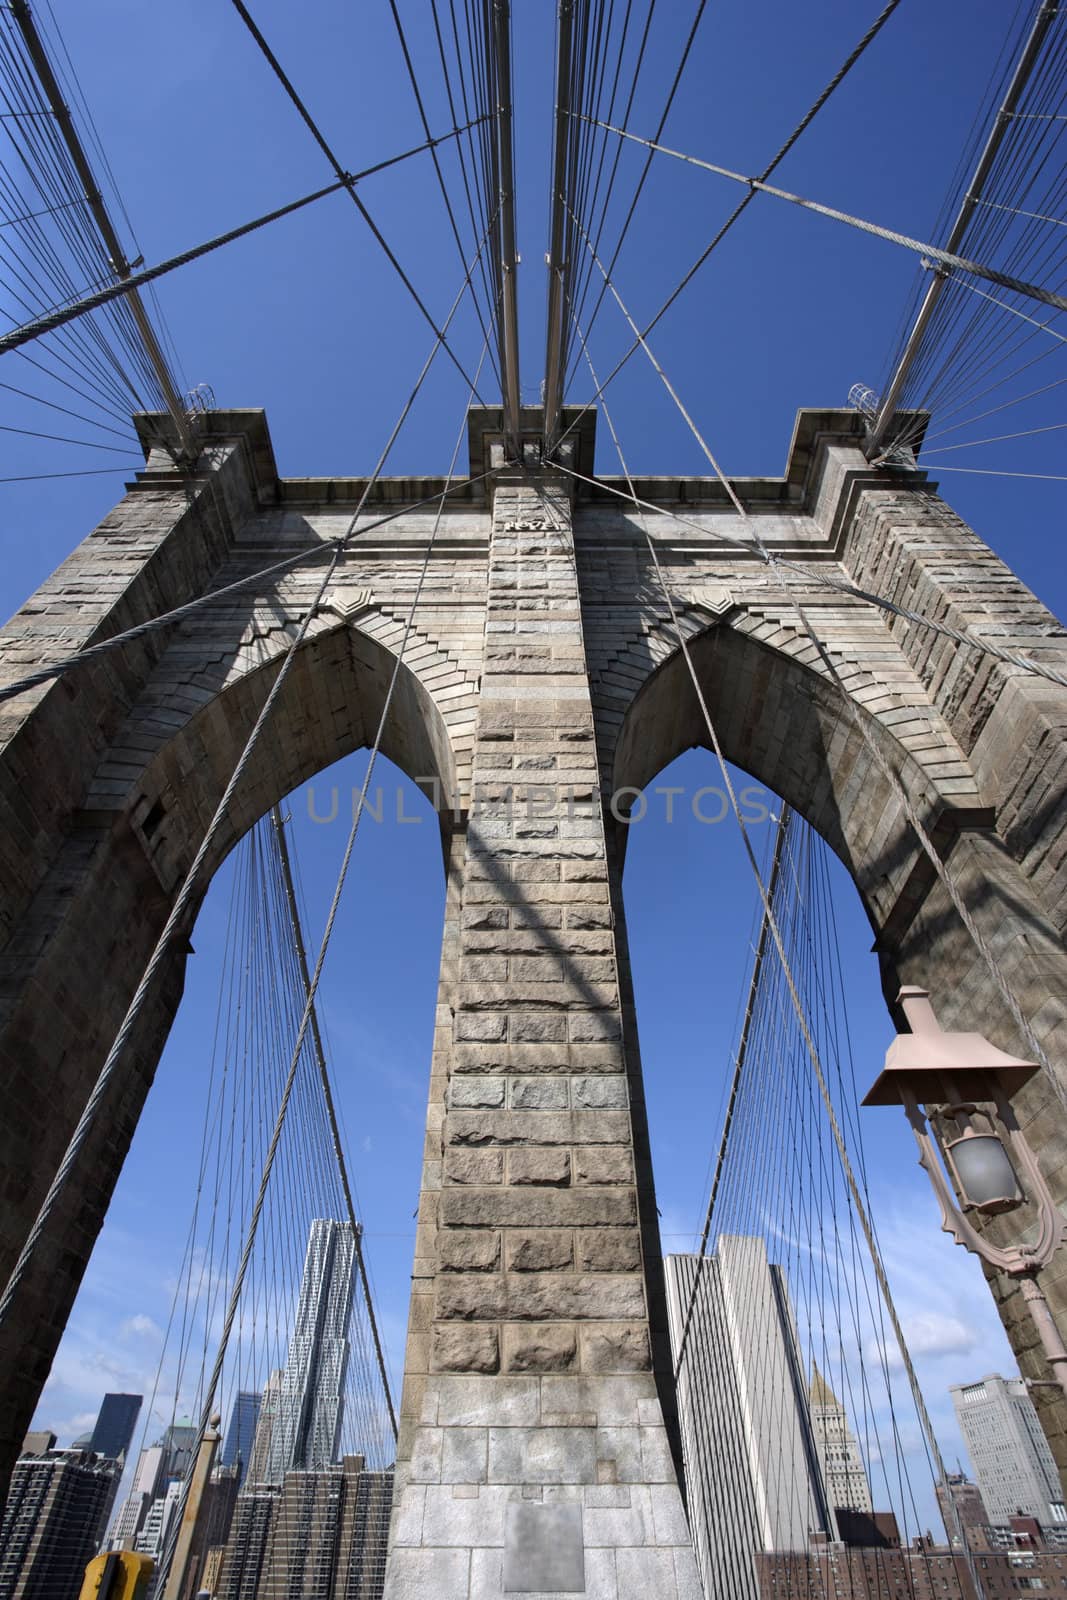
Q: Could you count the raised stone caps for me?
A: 3